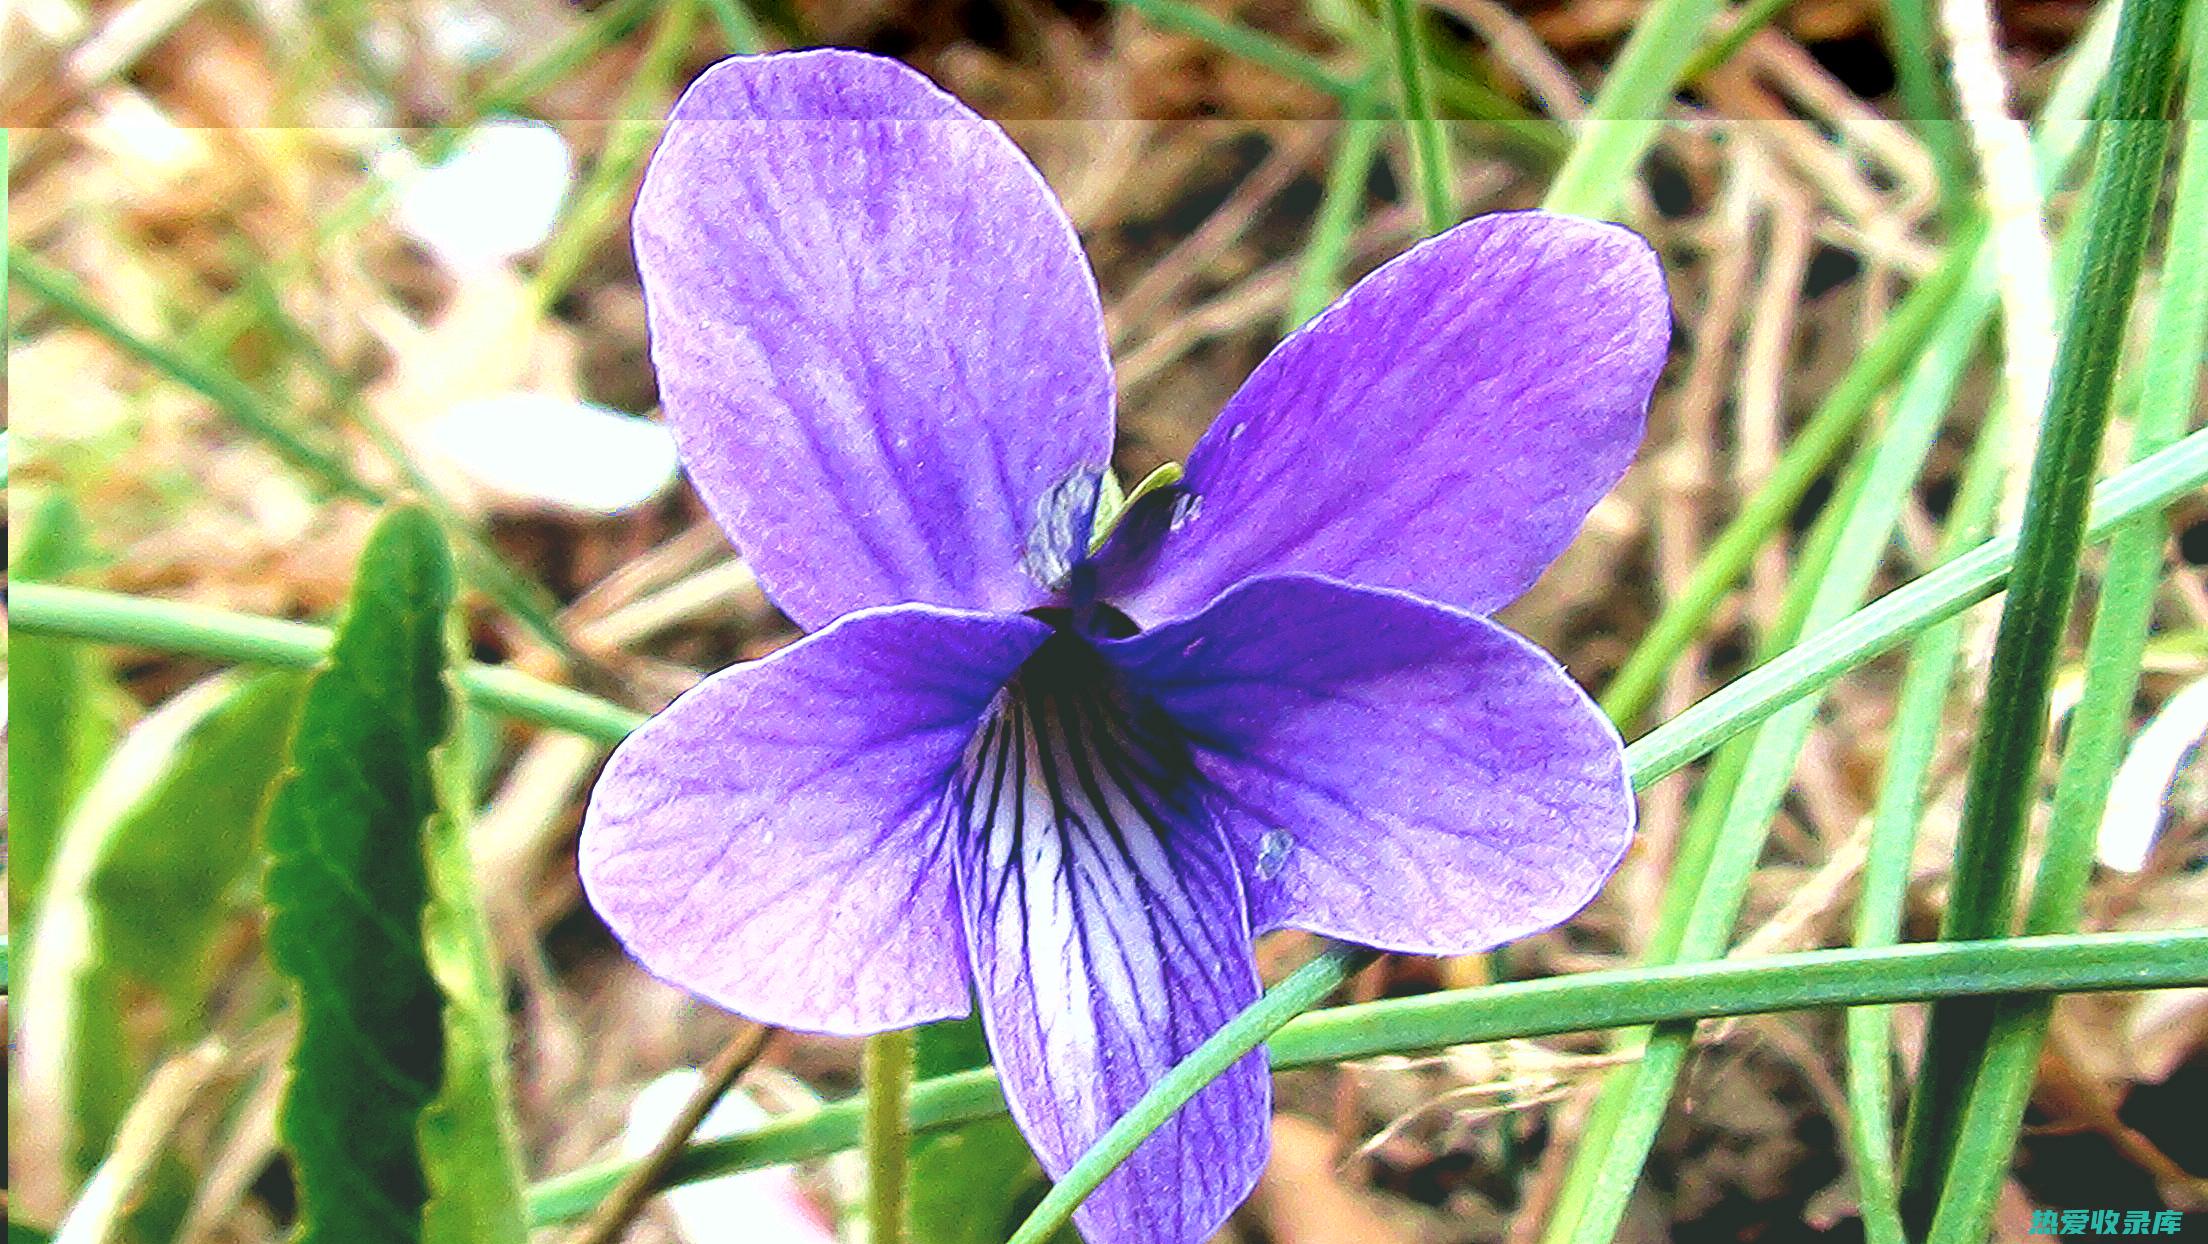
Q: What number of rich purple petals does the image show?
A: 5